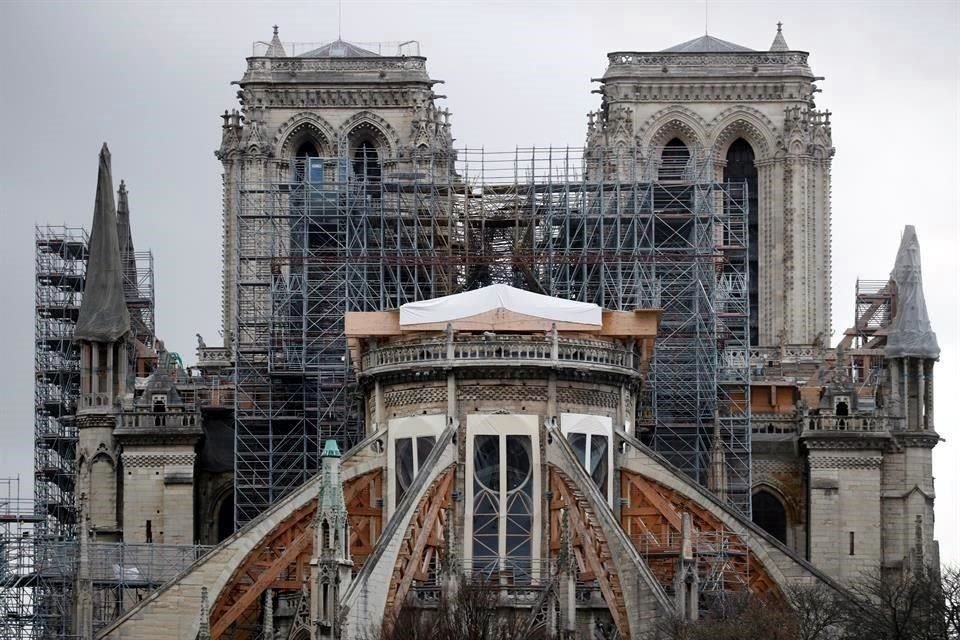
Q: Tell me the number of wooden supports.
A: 4